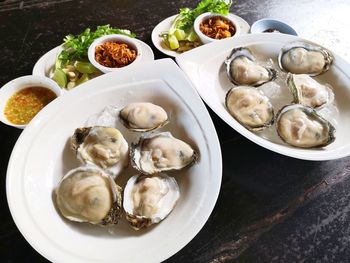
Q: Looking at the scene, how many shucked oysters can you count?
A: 10